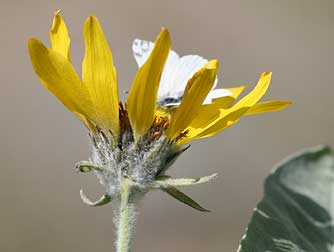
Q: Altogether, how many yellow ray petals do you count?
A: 8